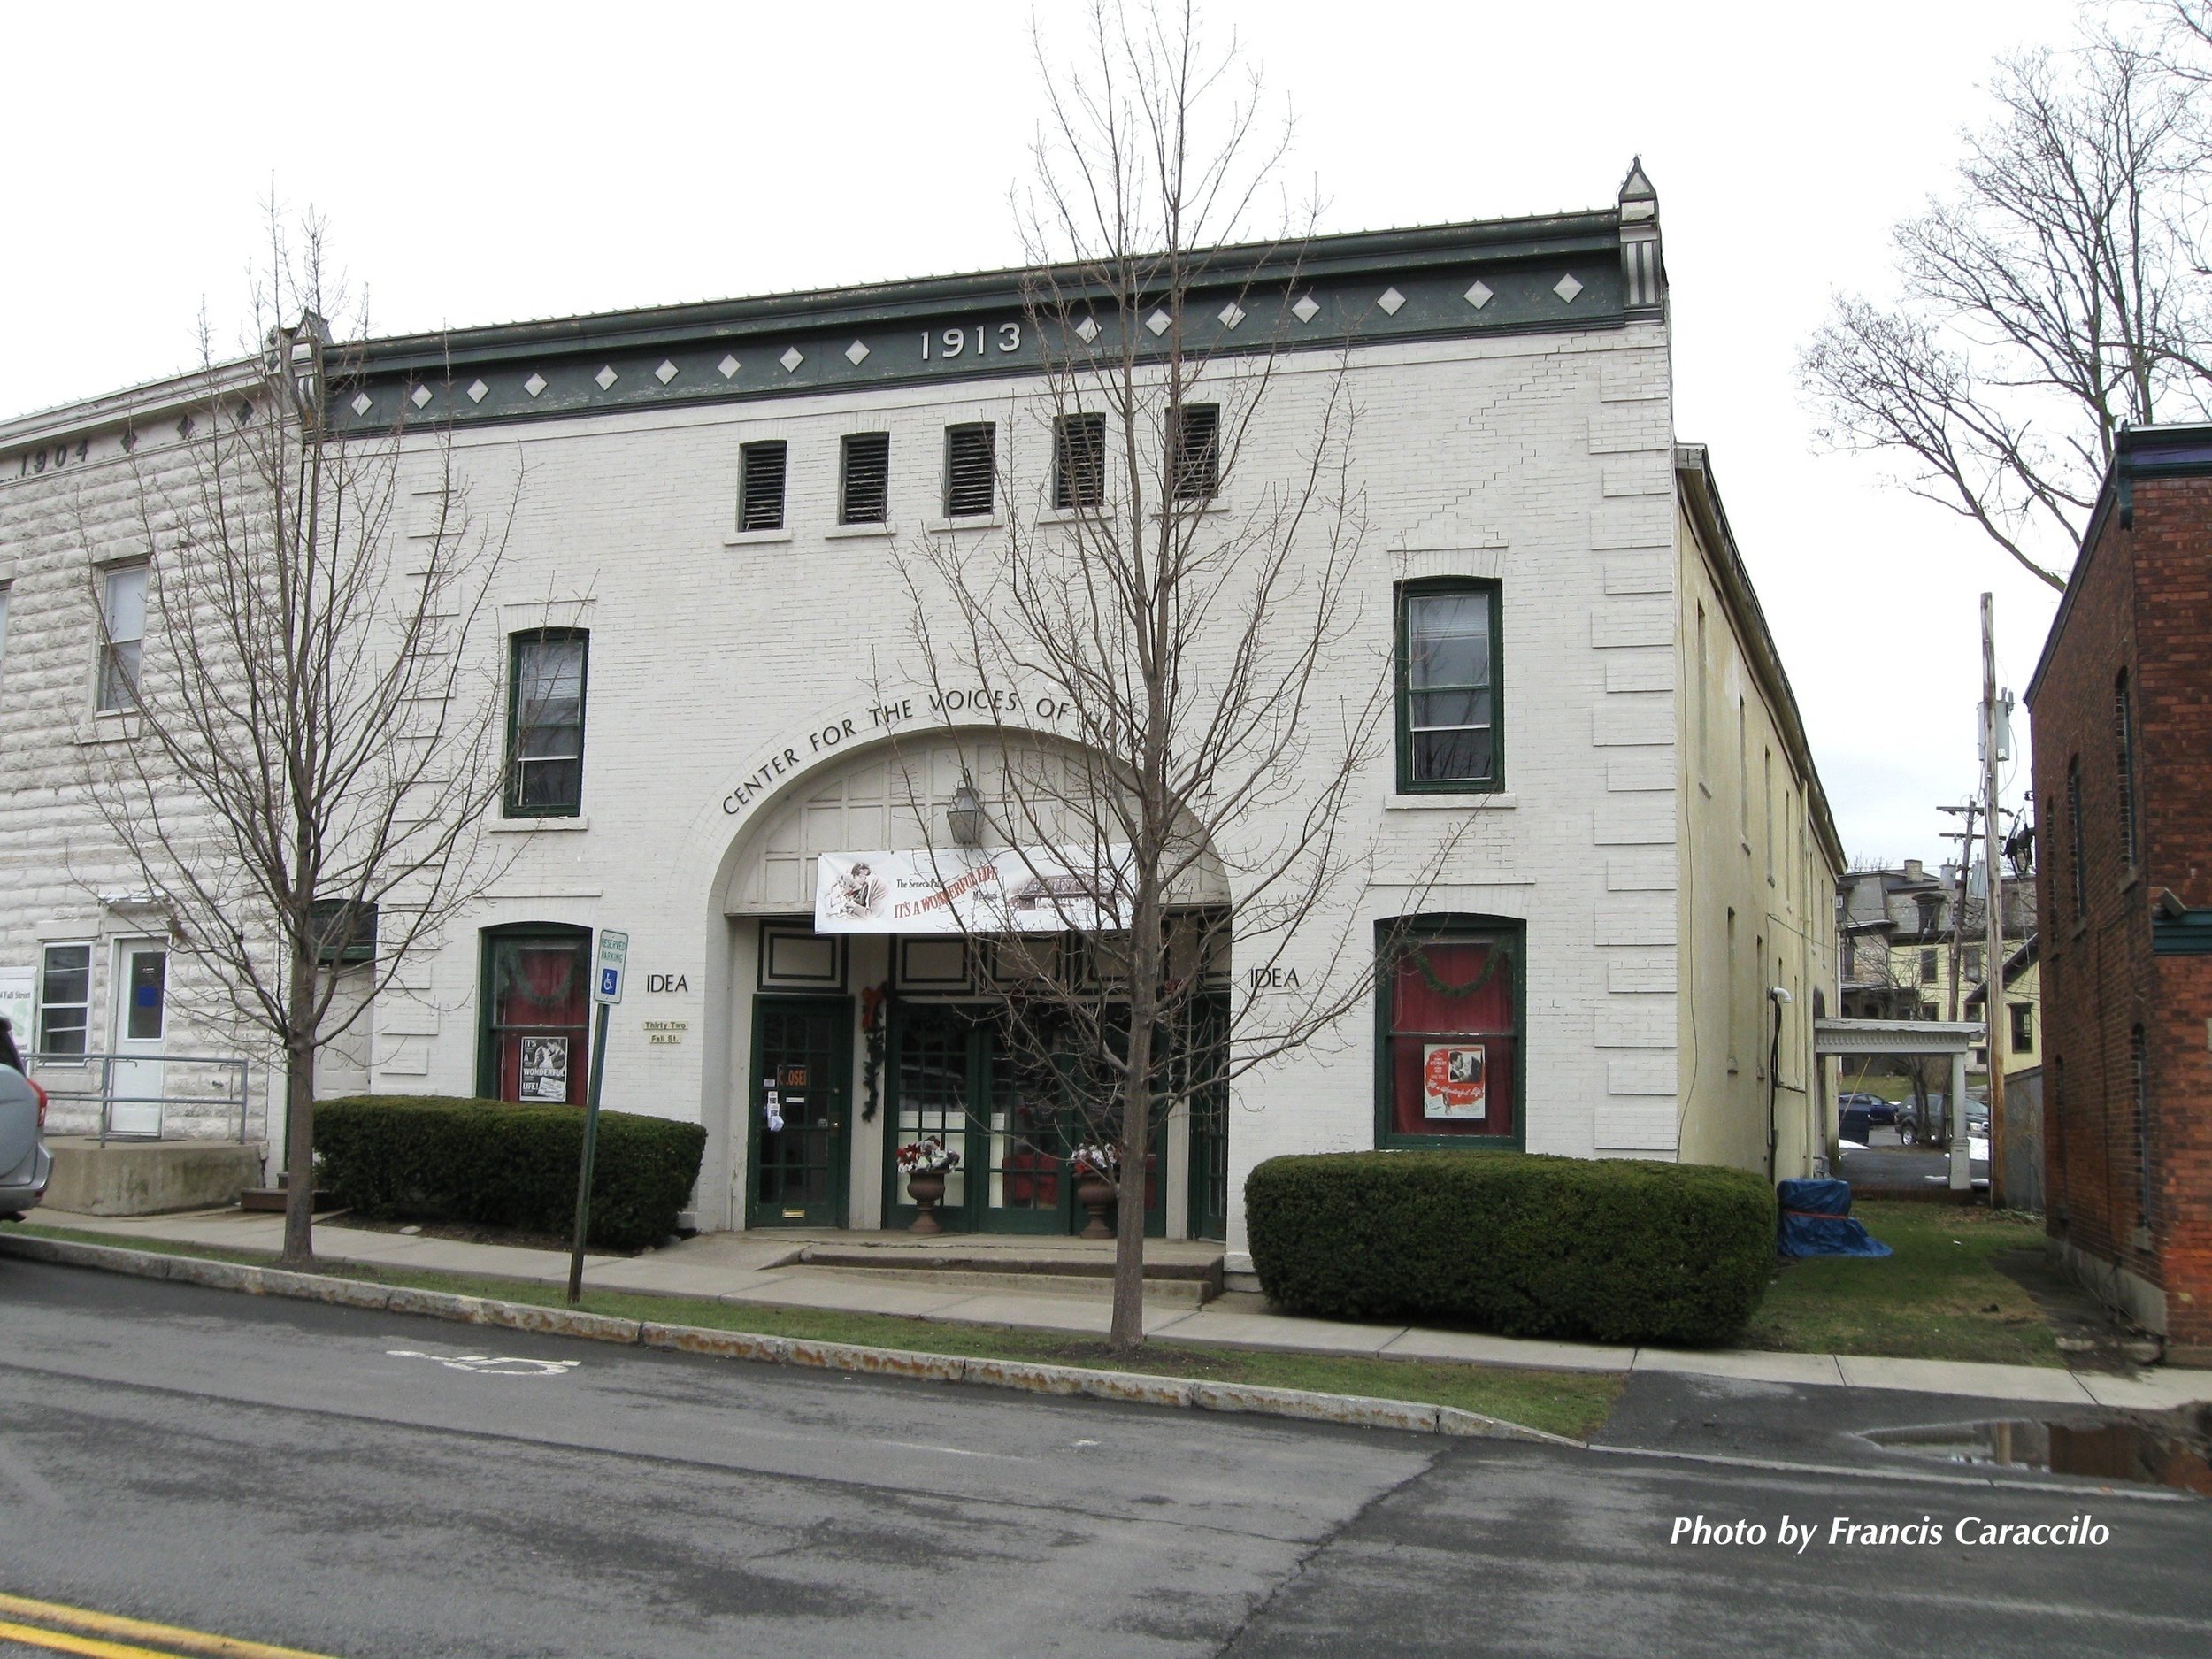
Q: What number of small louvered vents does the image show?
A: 5